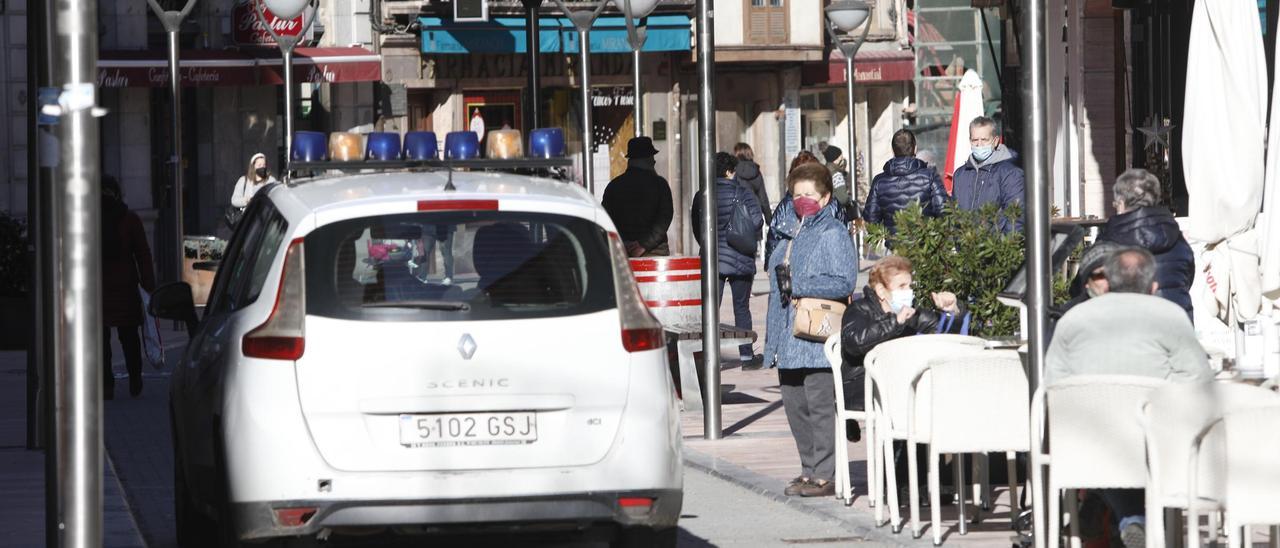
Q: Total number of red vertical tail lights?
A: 2